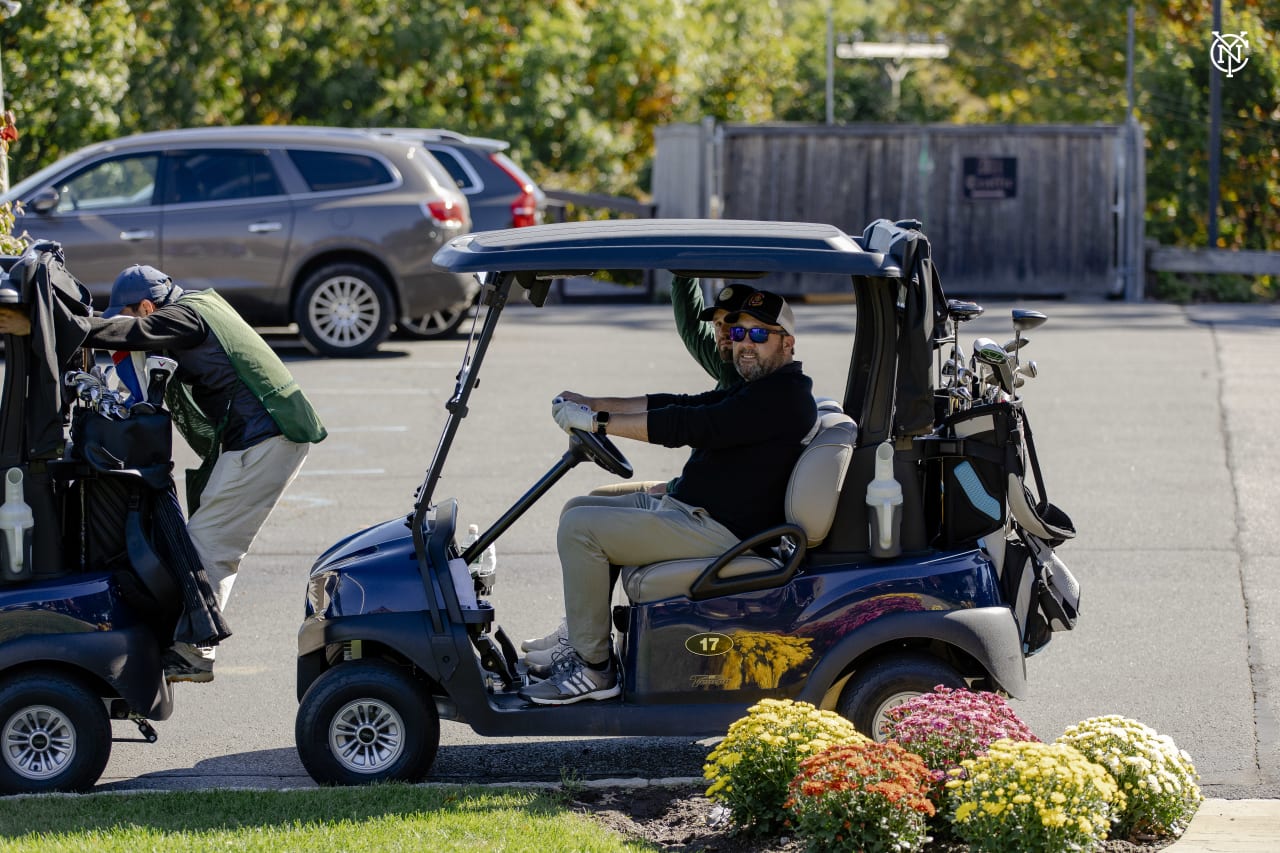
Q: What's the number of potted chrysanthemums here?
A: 5